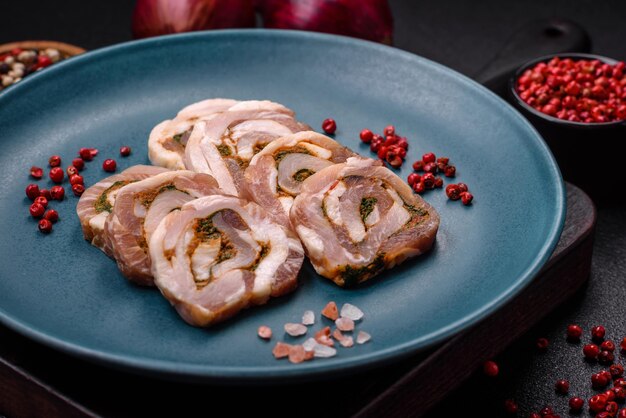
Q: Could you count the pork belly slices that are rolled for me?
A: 7